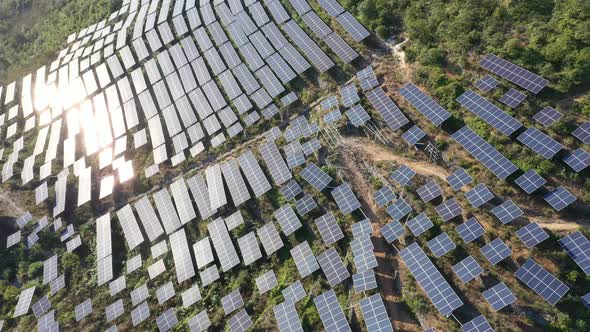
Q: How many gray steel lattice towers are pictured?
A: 0